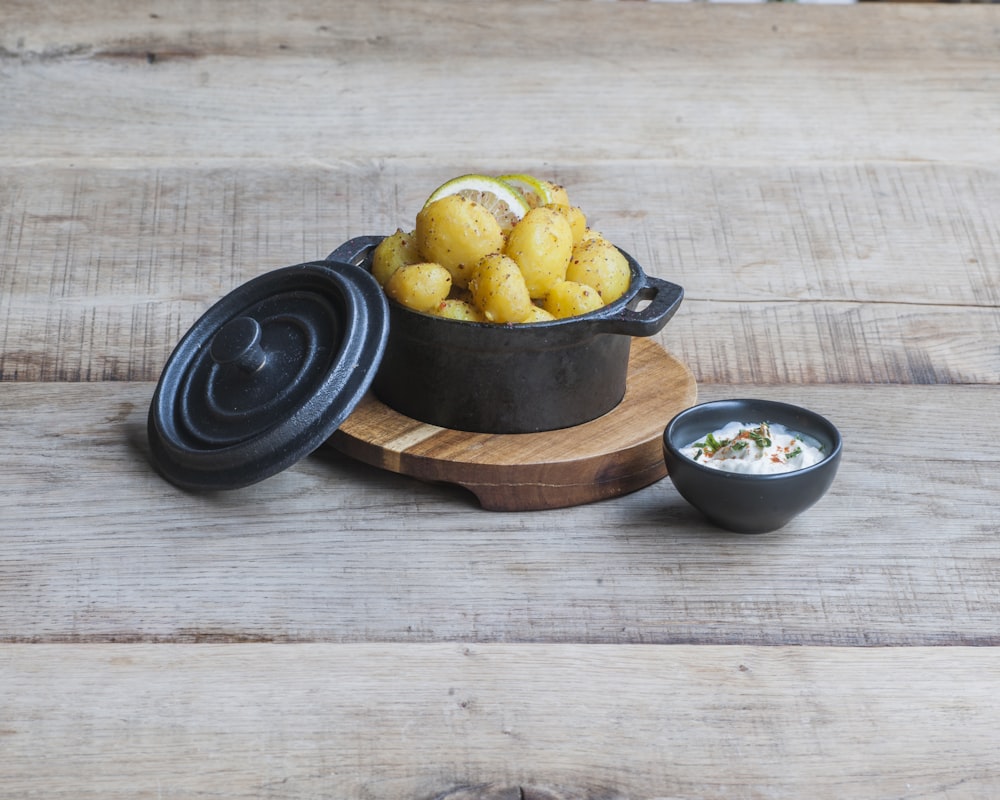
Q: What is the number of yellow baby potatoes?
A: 12